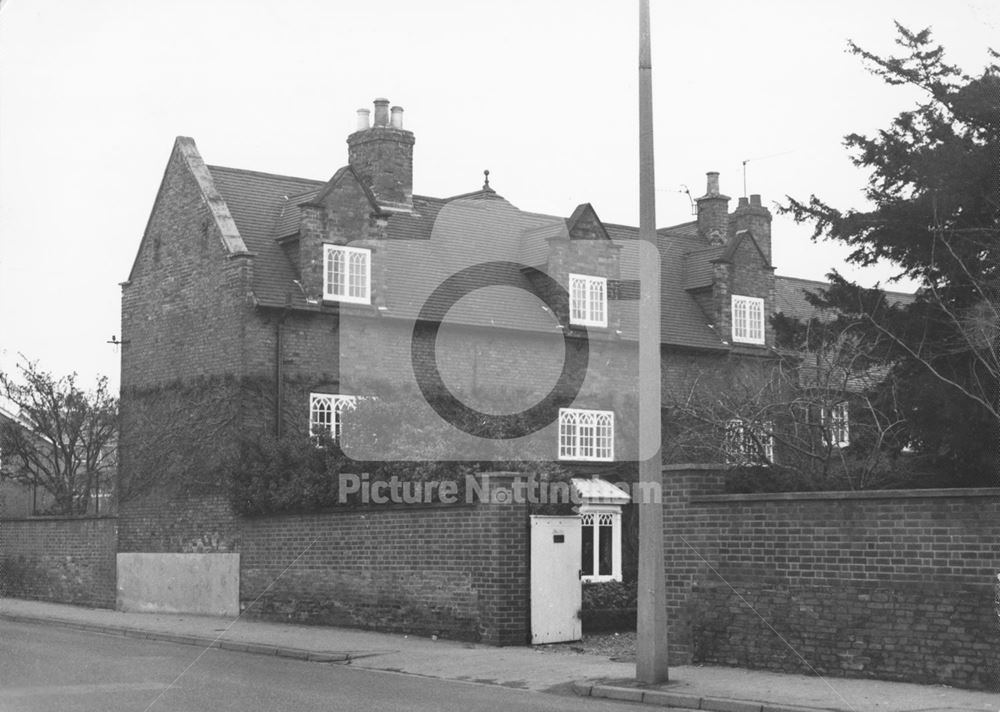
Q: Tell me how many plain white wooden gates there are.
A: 1